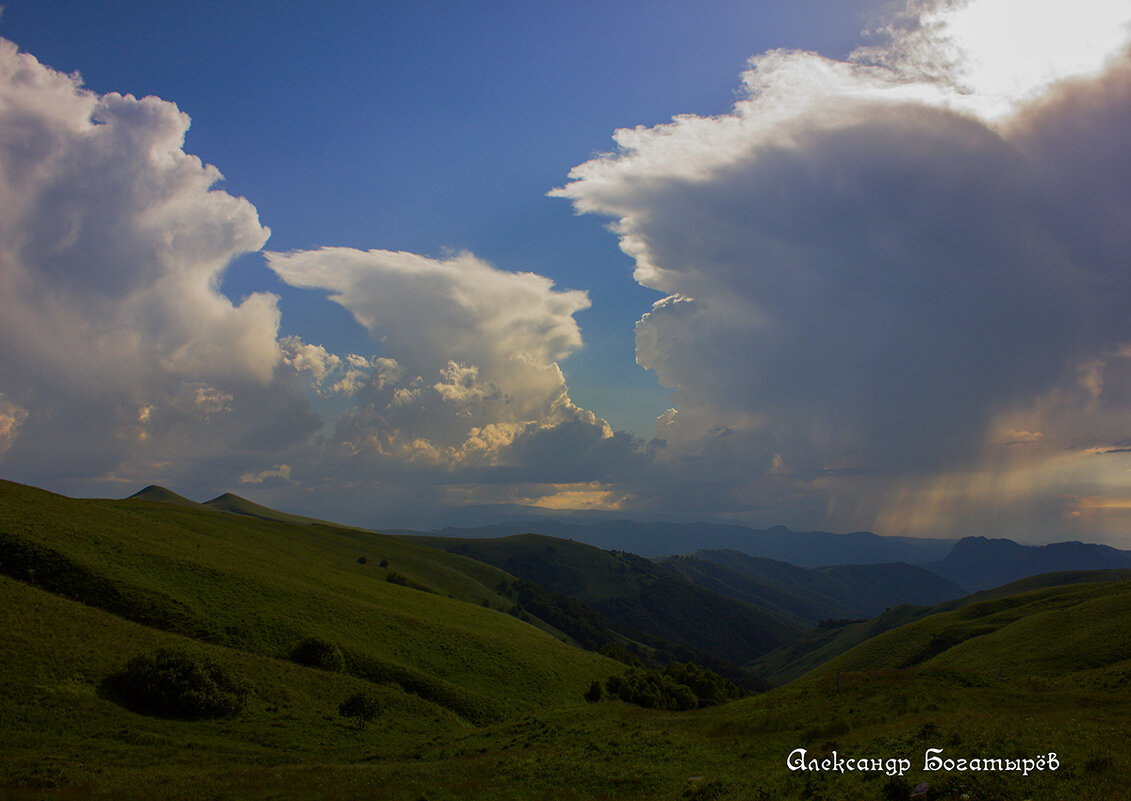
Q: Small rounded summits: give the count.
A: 2